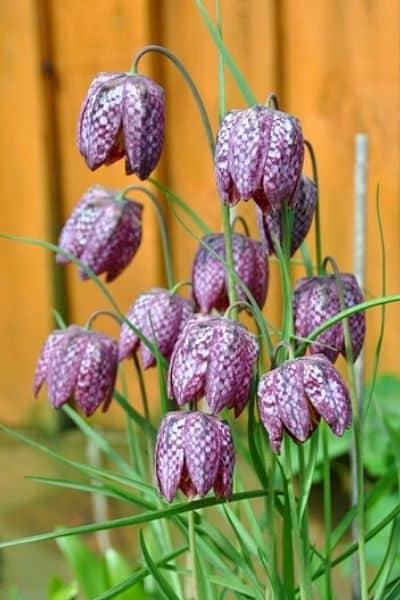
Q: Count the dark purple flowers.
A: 11